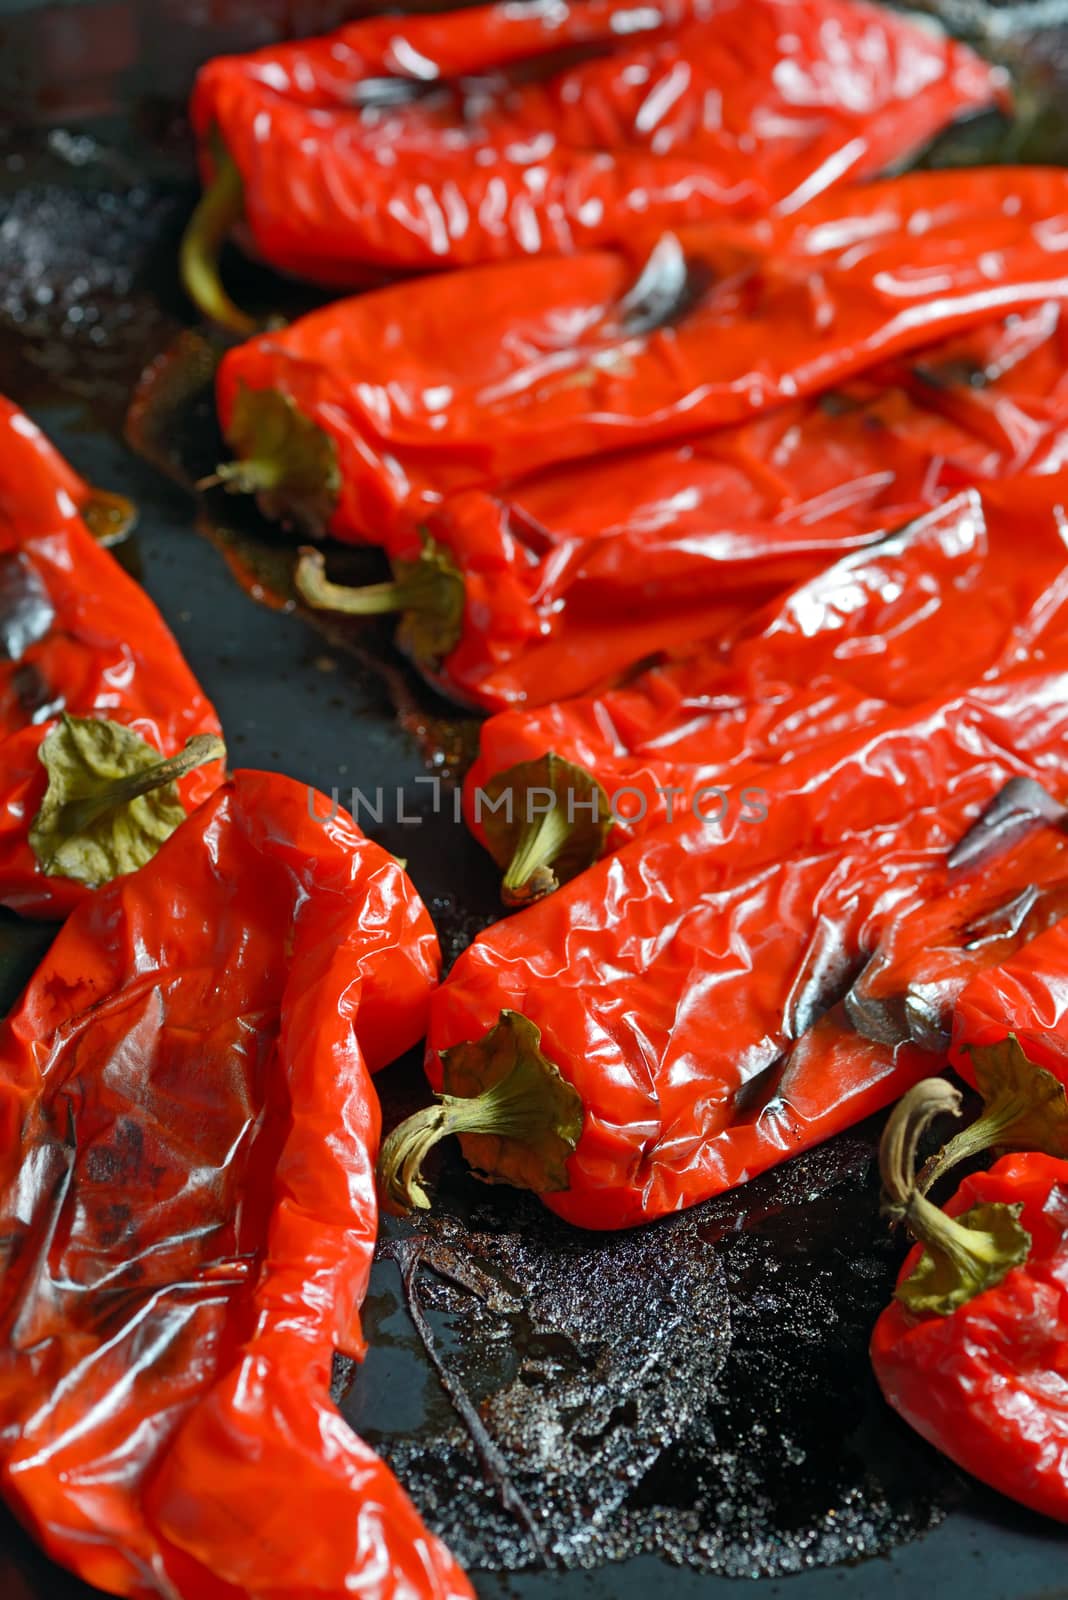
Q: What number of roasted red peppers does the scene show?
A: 9